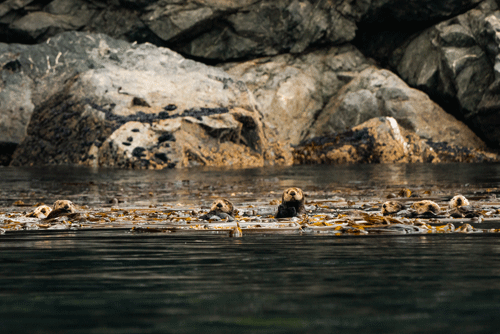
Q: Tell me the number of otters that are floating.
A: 7